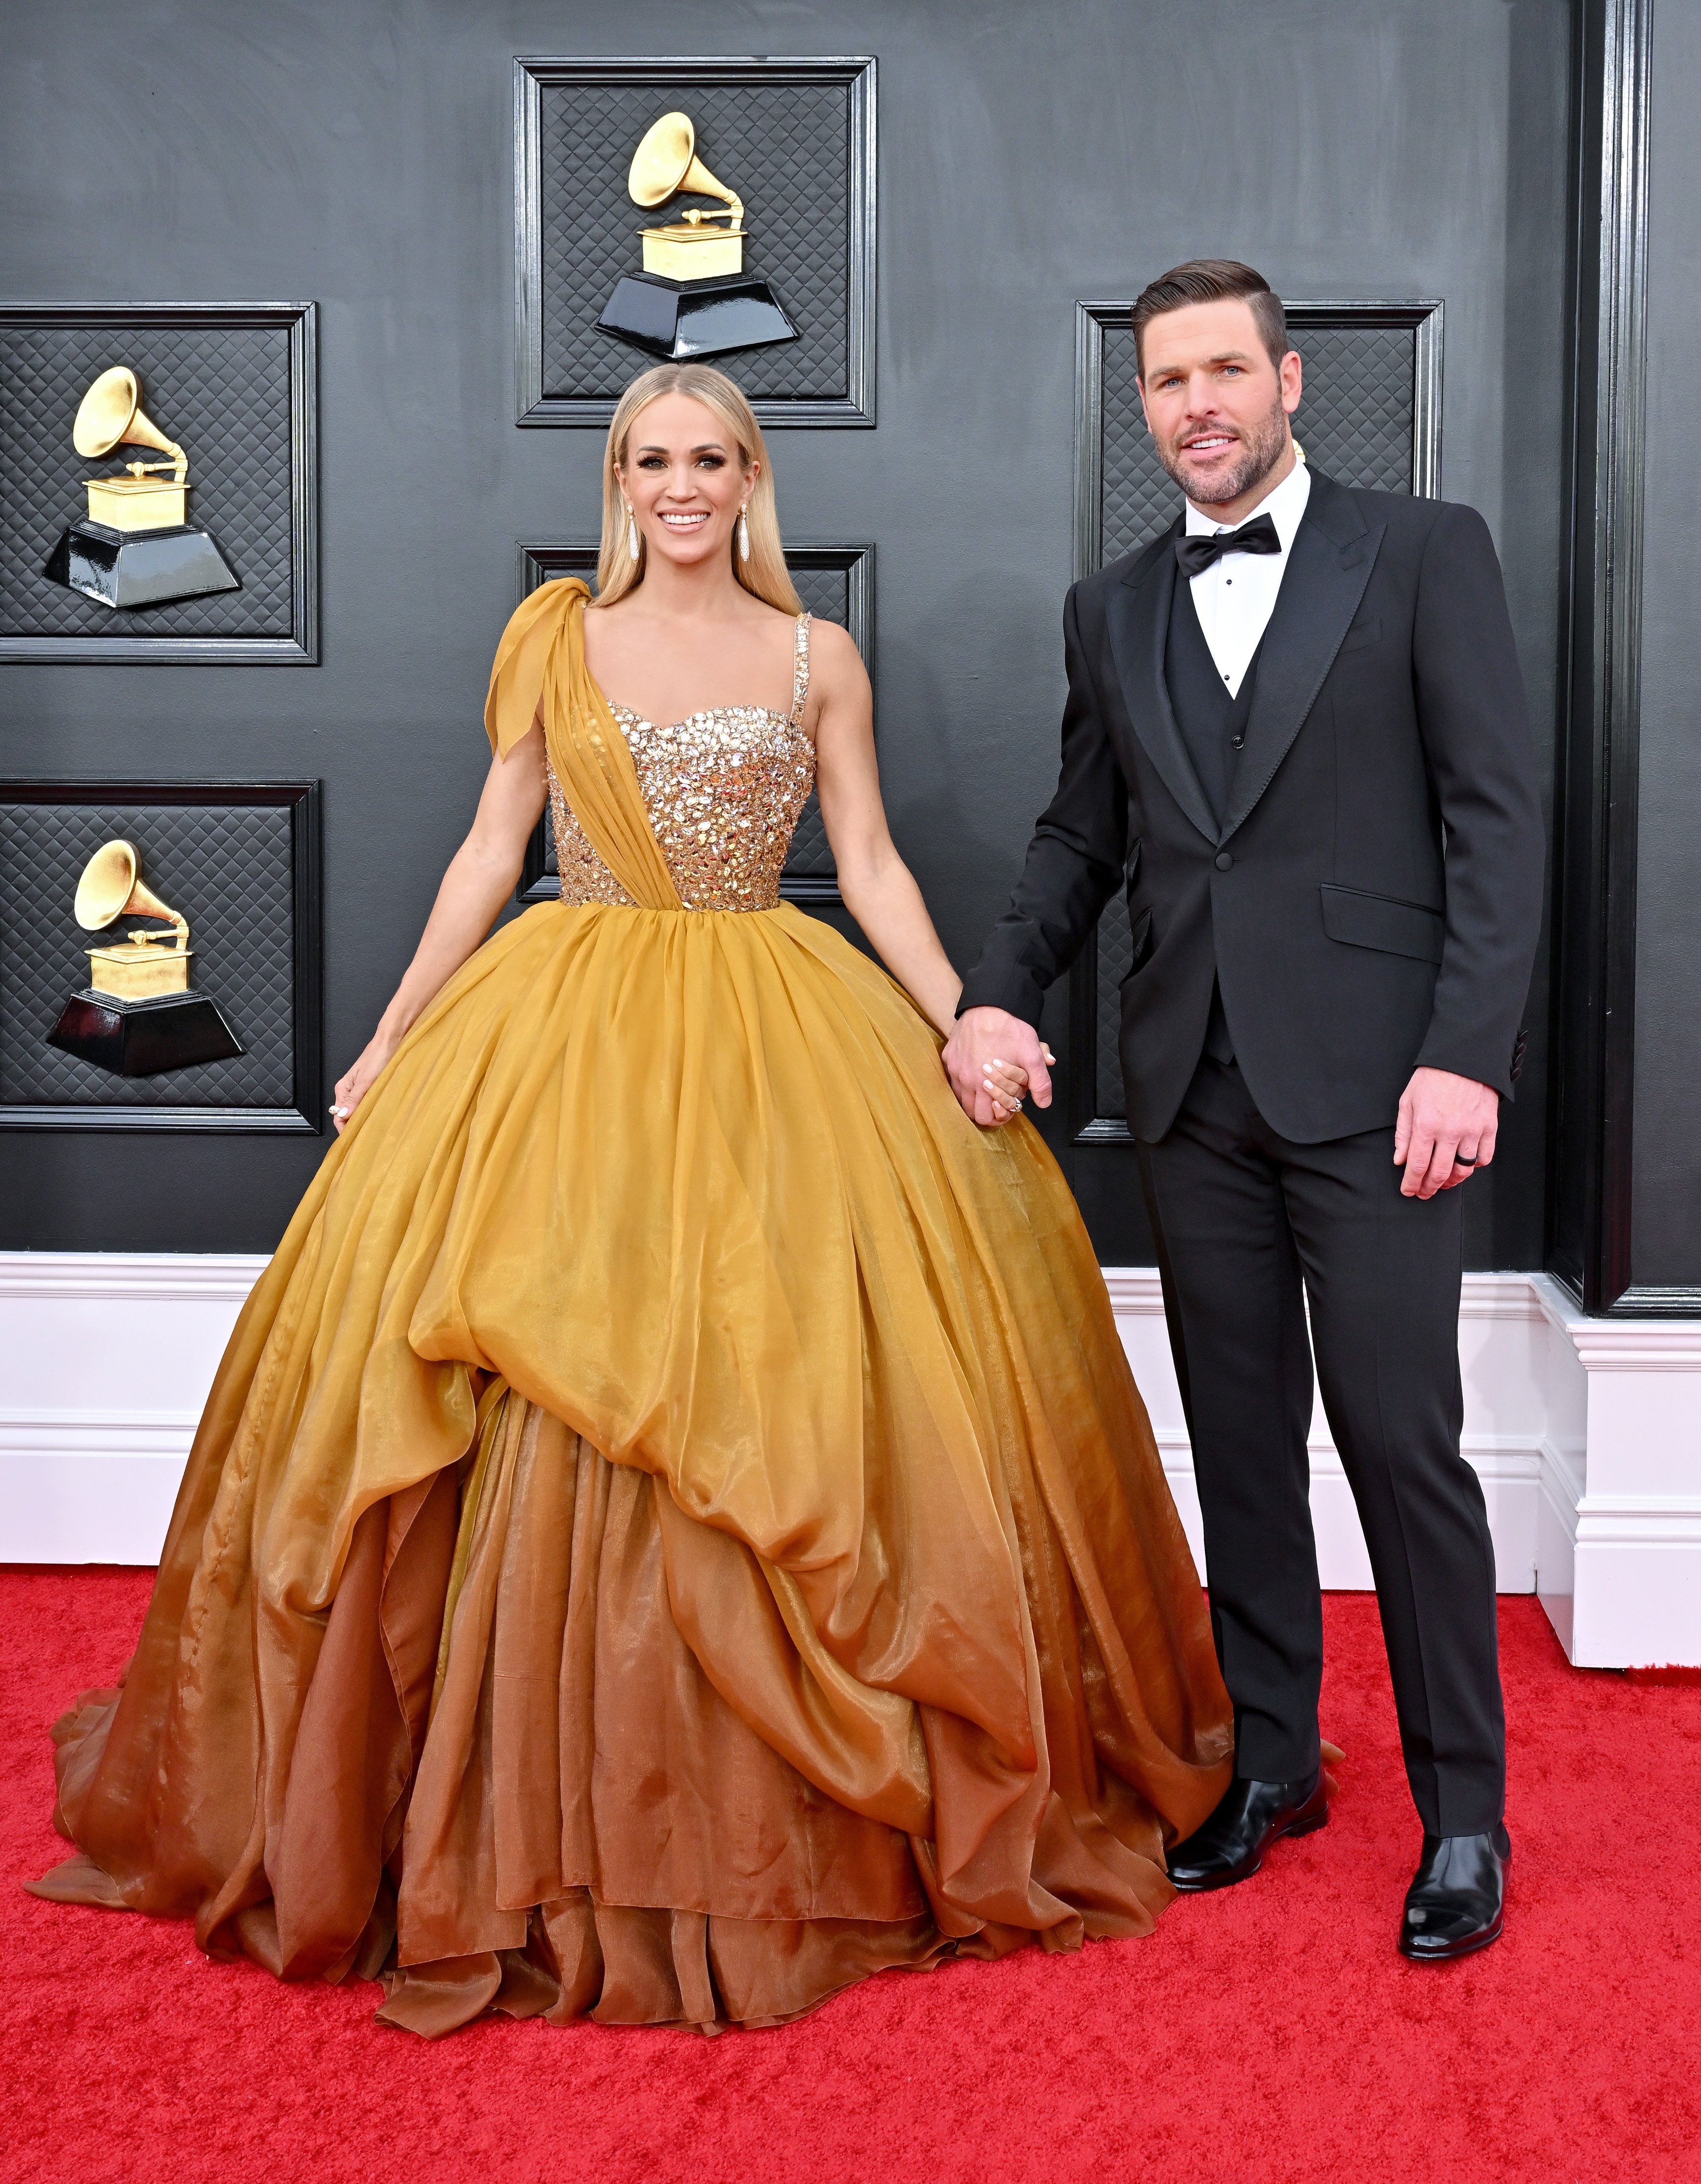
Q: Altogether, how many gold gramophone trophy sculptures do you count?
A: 3